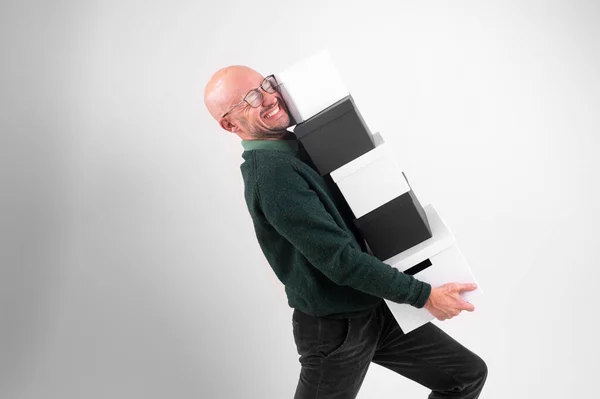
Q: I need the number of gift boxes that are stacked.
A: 5